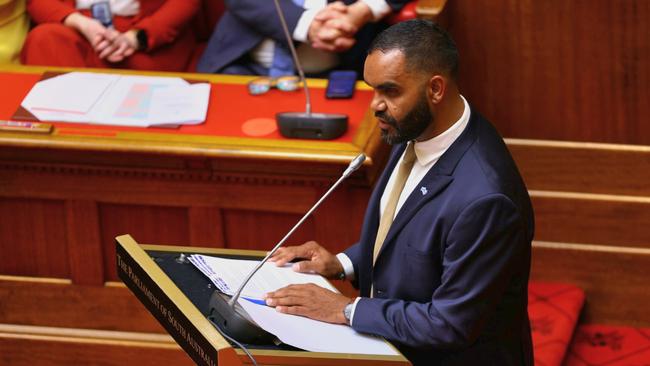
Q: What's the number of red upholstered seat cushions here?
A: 2